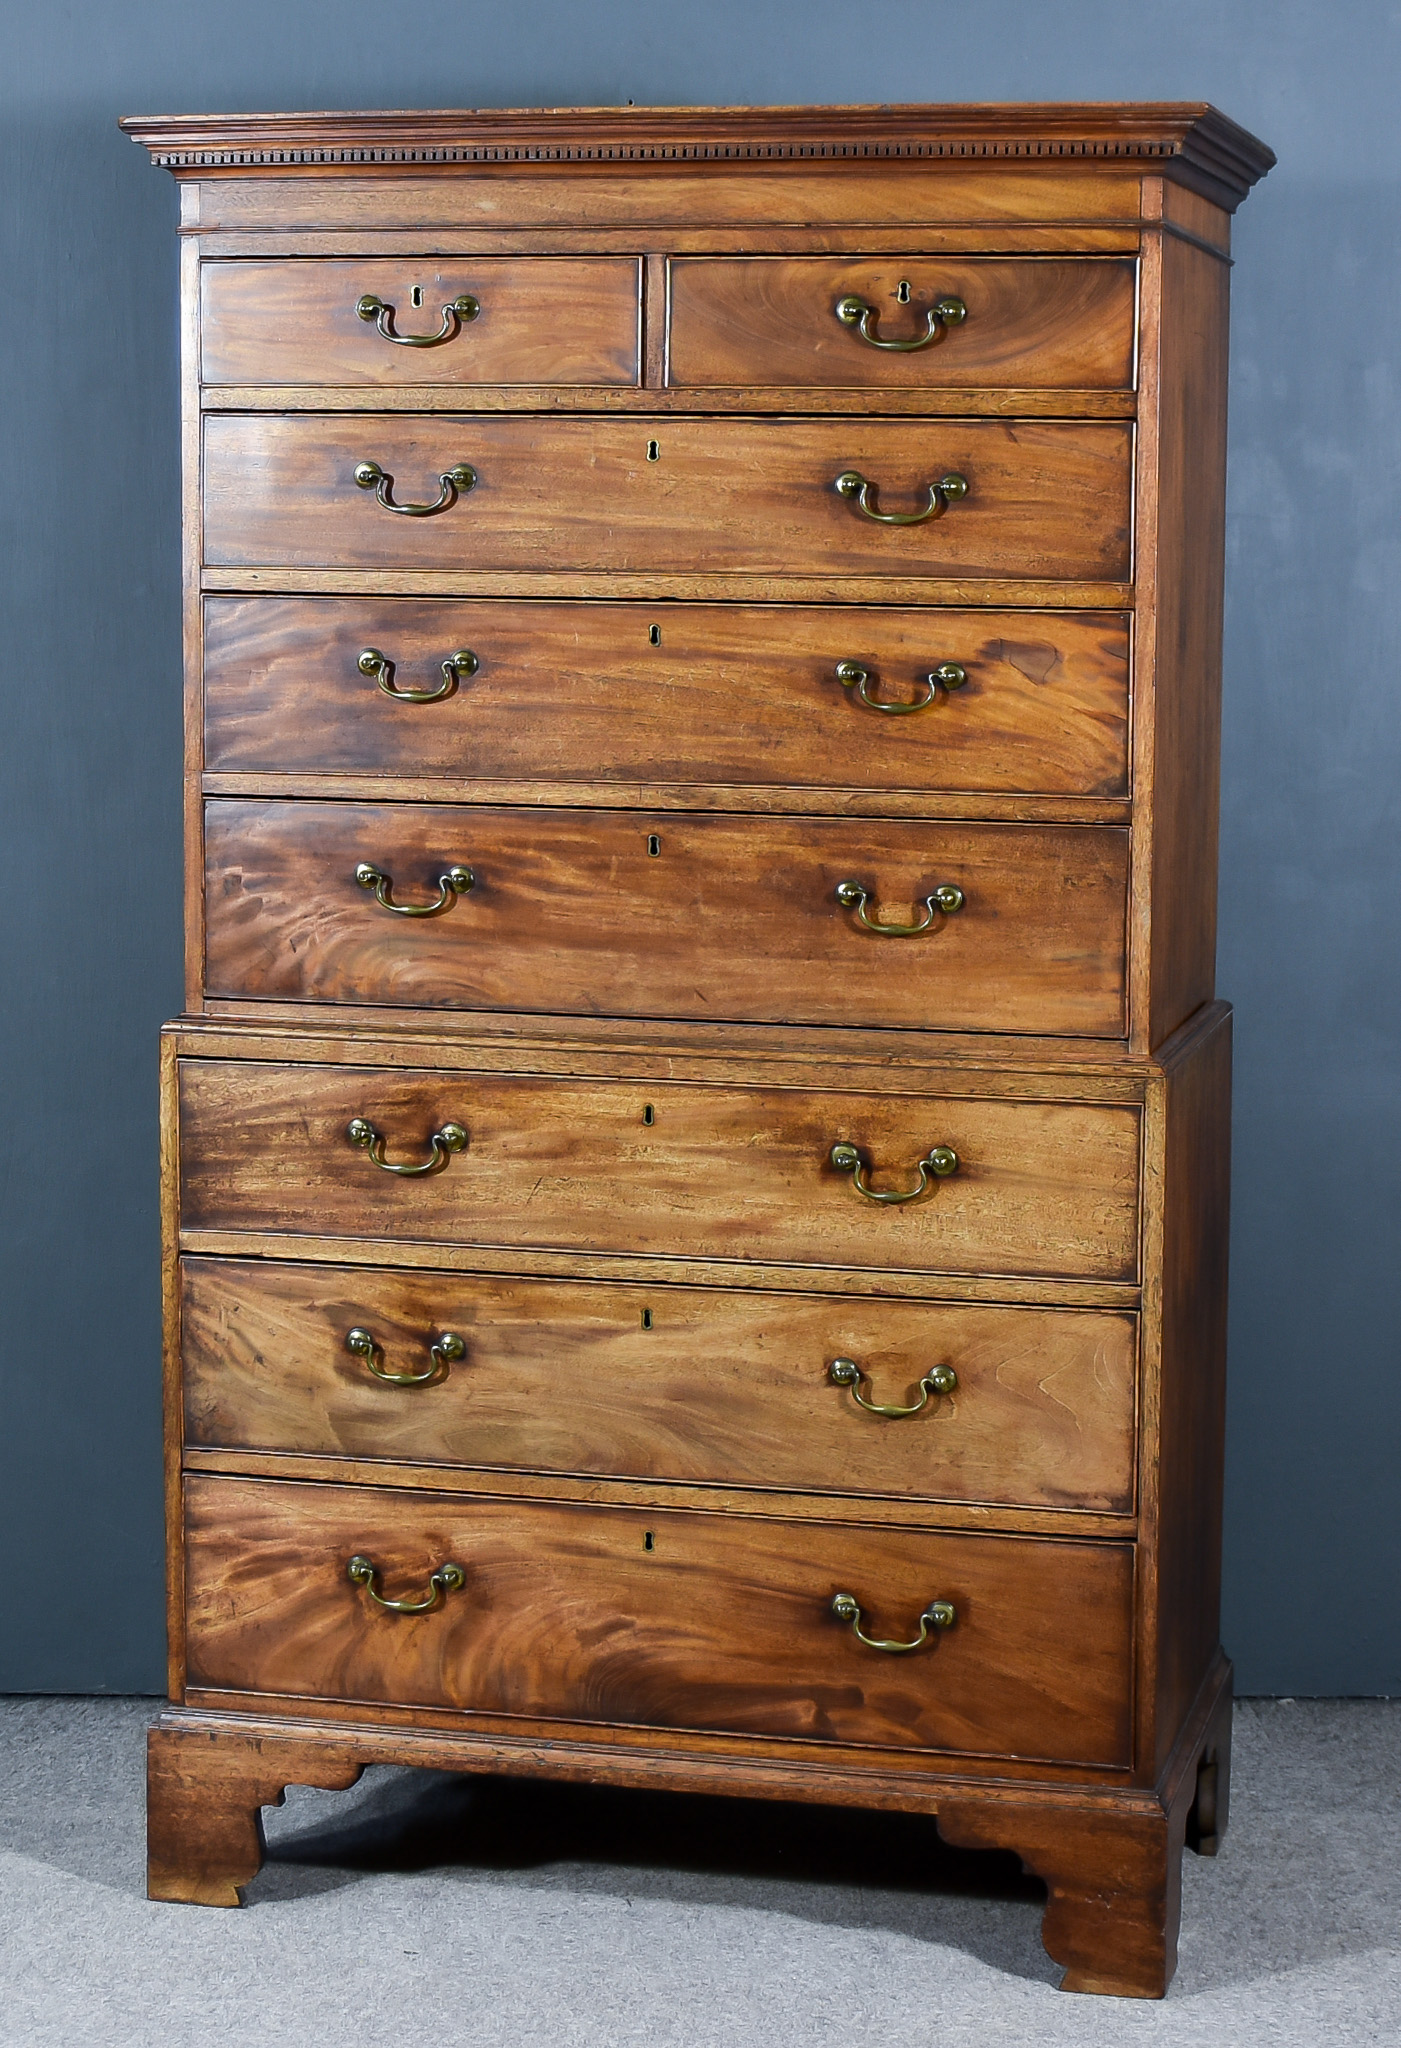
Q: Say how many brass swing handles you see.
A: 14